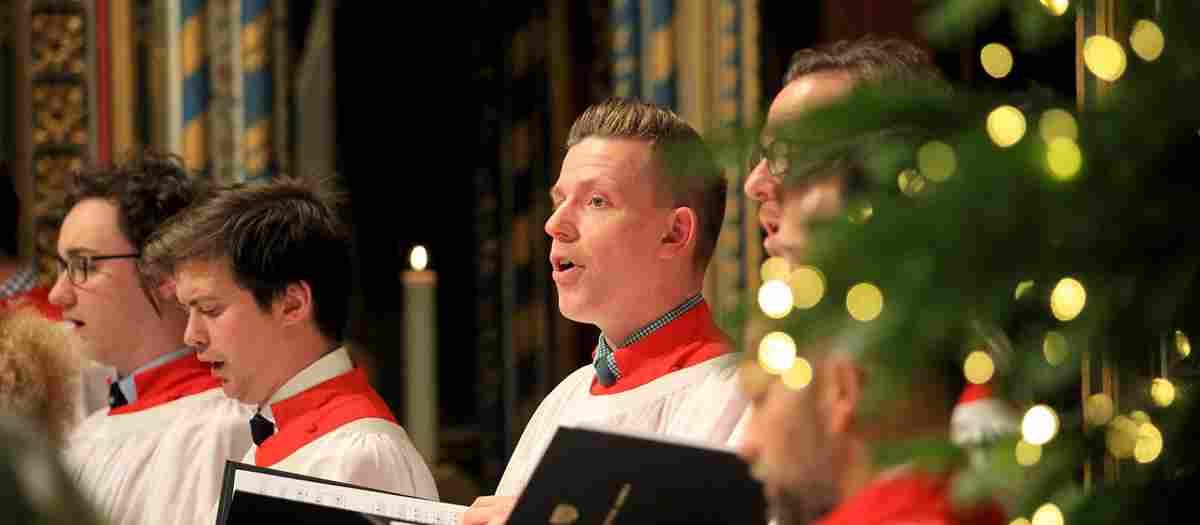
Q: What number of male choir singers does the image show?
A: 5